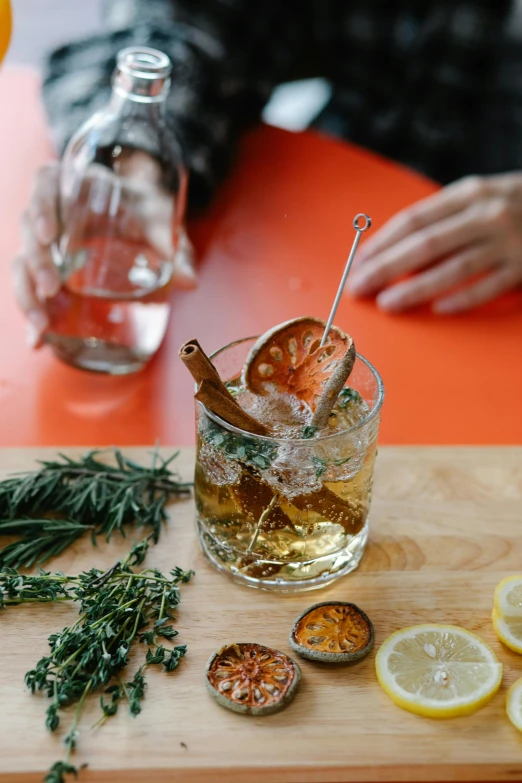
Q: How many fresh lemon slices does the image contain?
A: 3